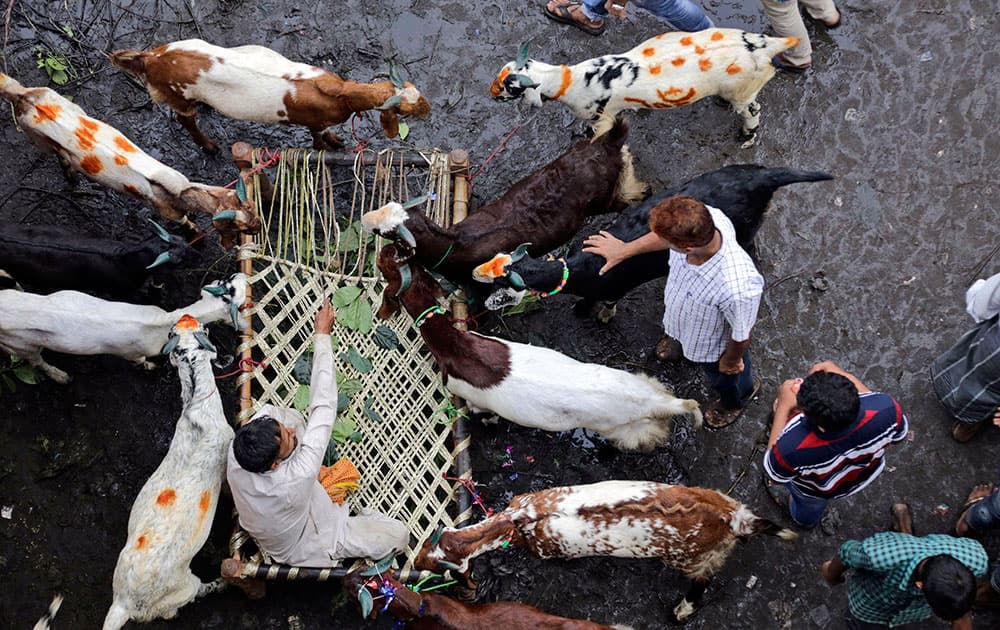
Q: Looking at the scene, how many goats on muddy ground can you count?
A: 11